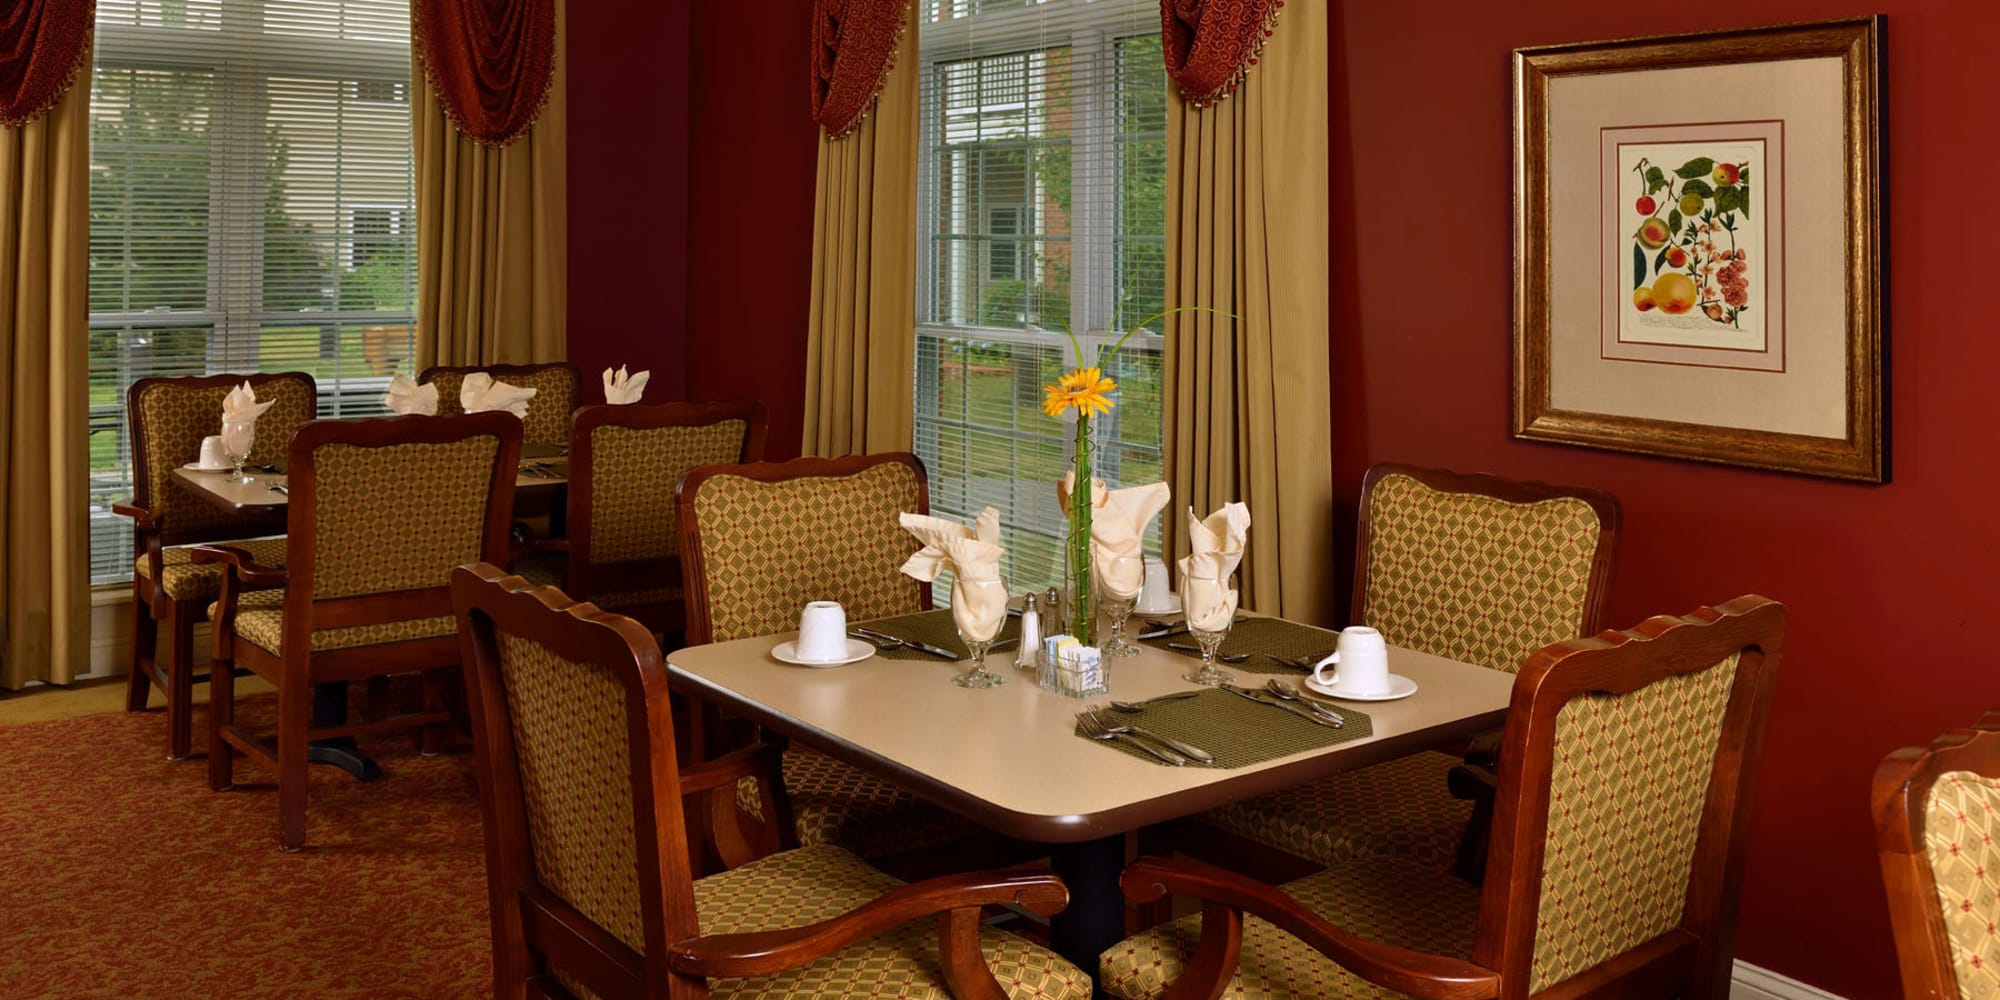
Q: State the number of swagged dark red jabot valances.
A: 4